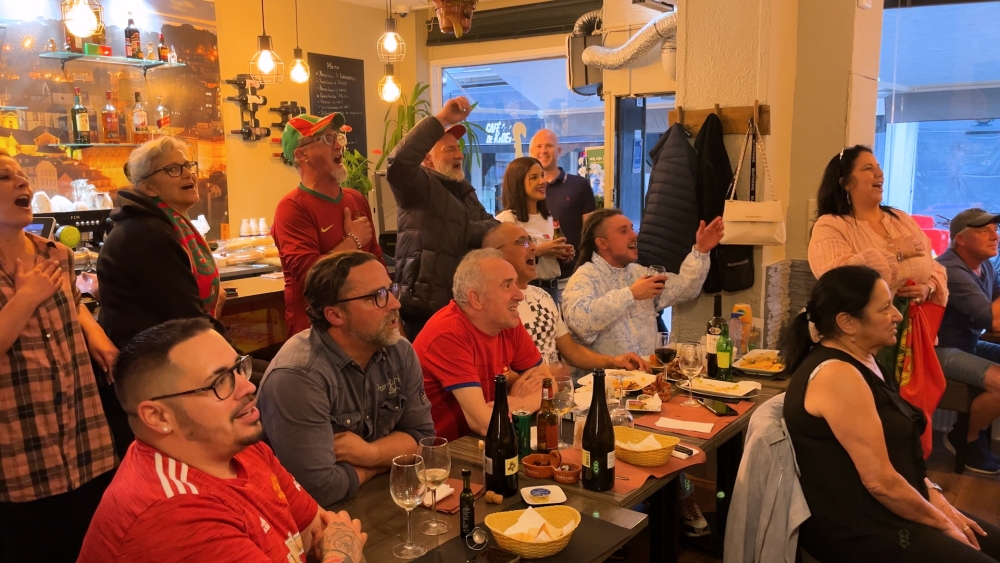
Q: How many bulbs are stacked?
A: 2